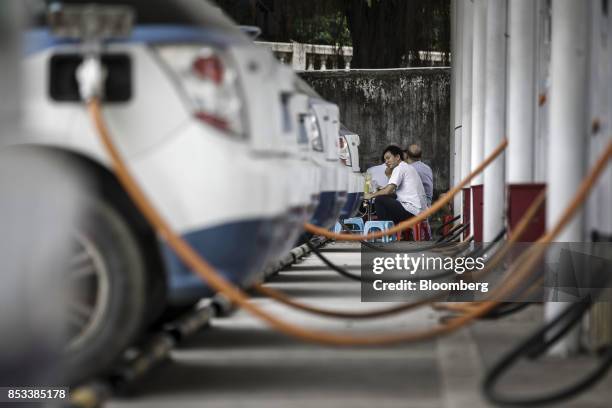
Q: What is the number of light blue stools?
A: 2